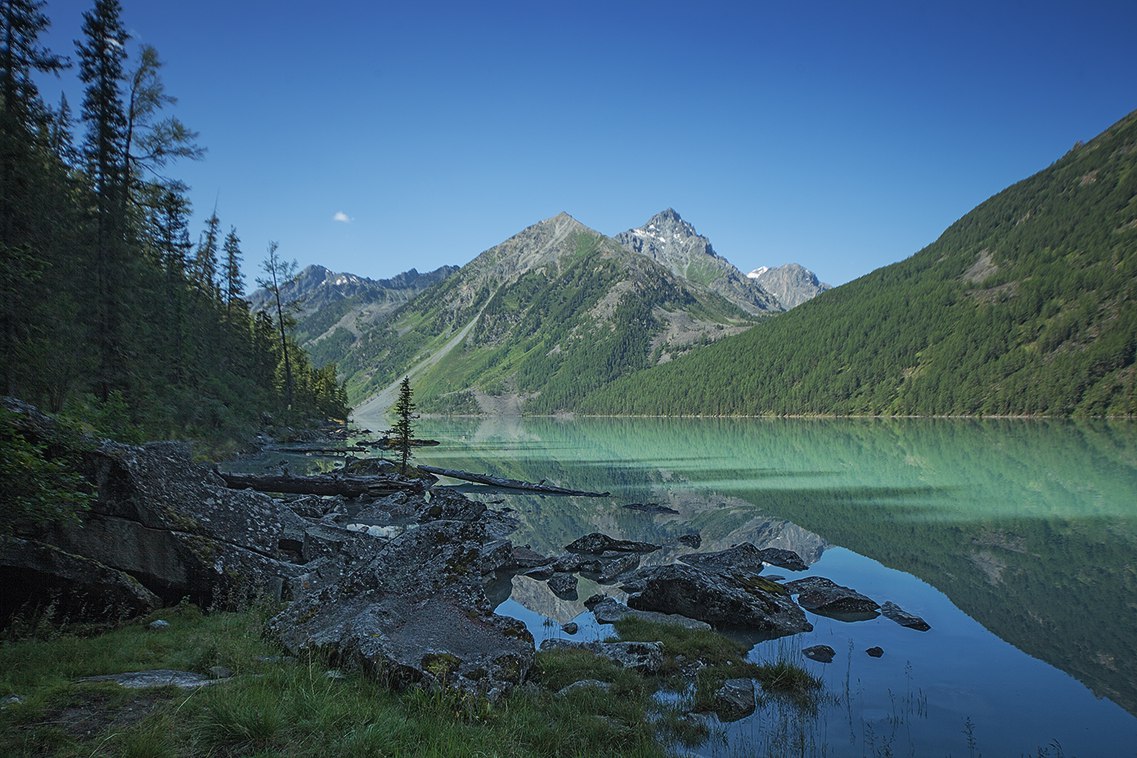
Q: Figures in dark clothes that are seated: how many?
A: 0